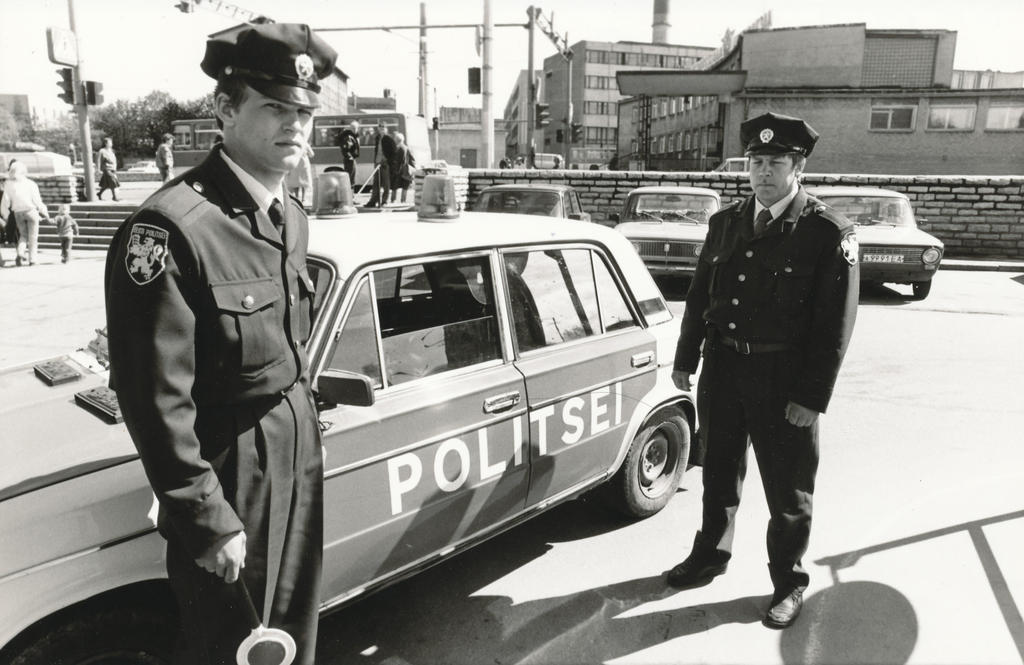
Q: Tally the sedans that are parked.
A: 4